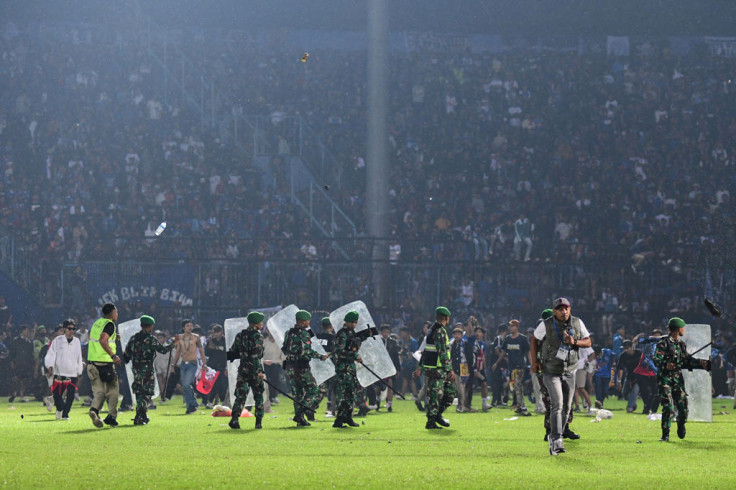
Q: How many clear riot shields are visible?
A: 5